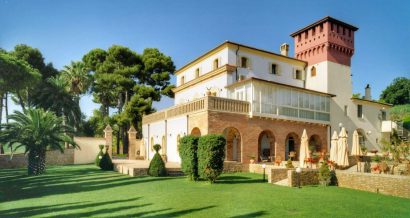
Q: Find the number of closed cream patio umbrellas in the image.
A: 4